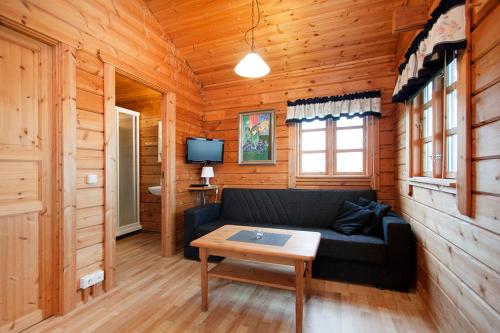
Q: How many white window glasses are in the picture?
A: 12